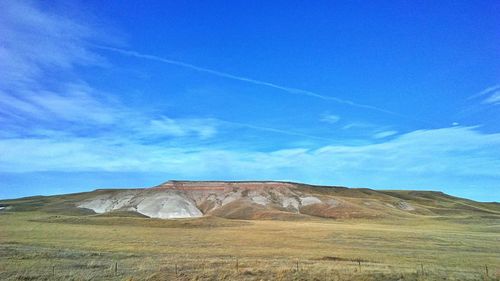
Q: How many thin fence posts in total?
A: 8